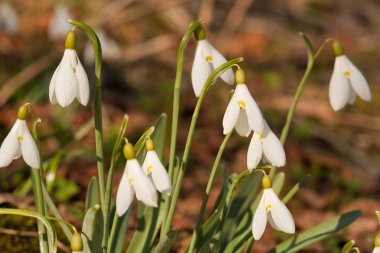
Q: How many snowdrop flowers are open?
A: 9